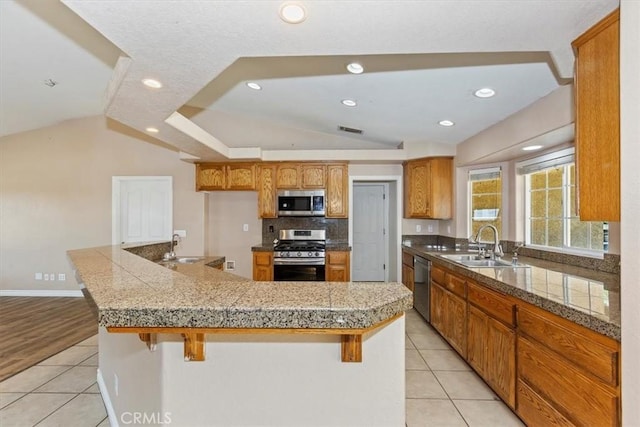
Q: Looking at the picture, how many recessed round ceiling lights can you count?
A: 9